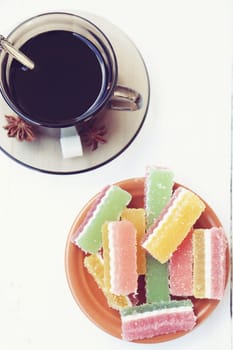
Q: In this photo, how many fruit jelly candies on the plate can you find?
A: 10